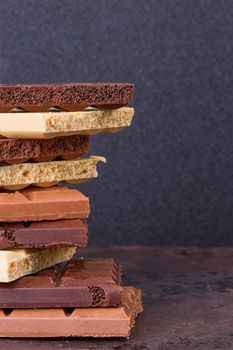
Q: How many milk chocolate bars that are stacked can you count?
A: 2